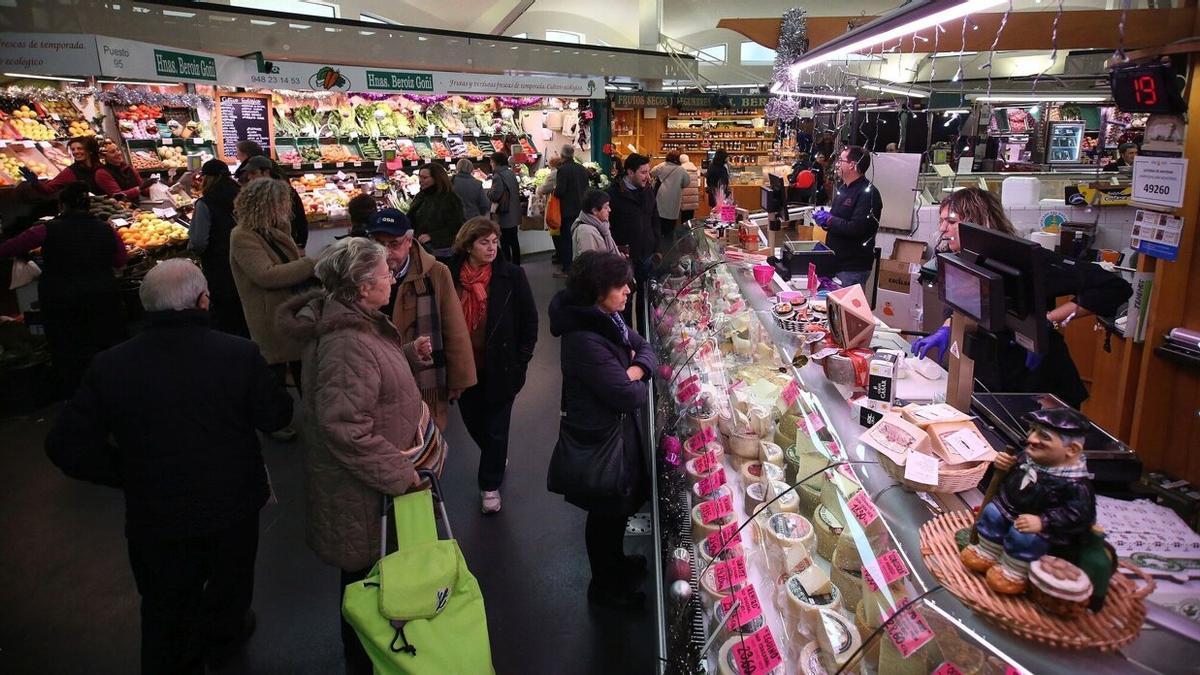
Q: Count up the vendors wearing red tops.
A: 2